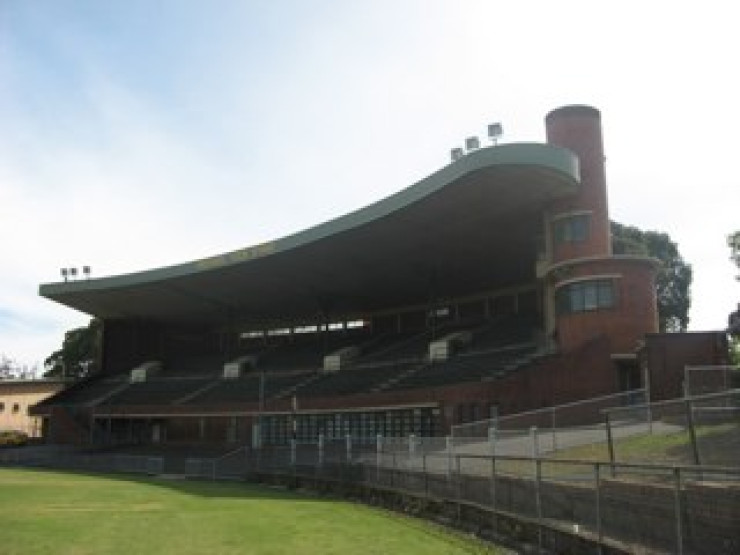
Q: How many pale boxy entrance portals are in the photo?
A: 4